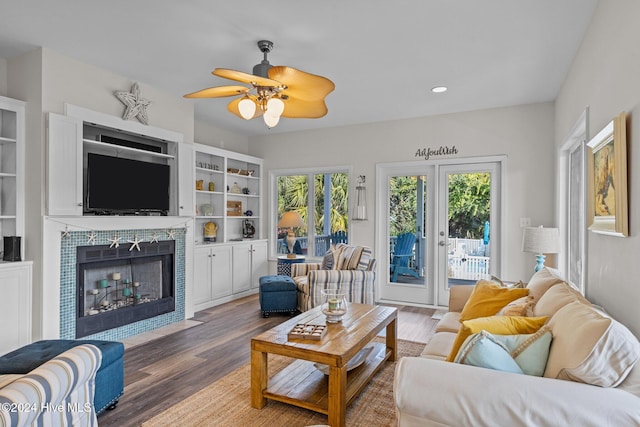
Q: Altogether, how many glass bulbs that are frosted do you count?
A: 3